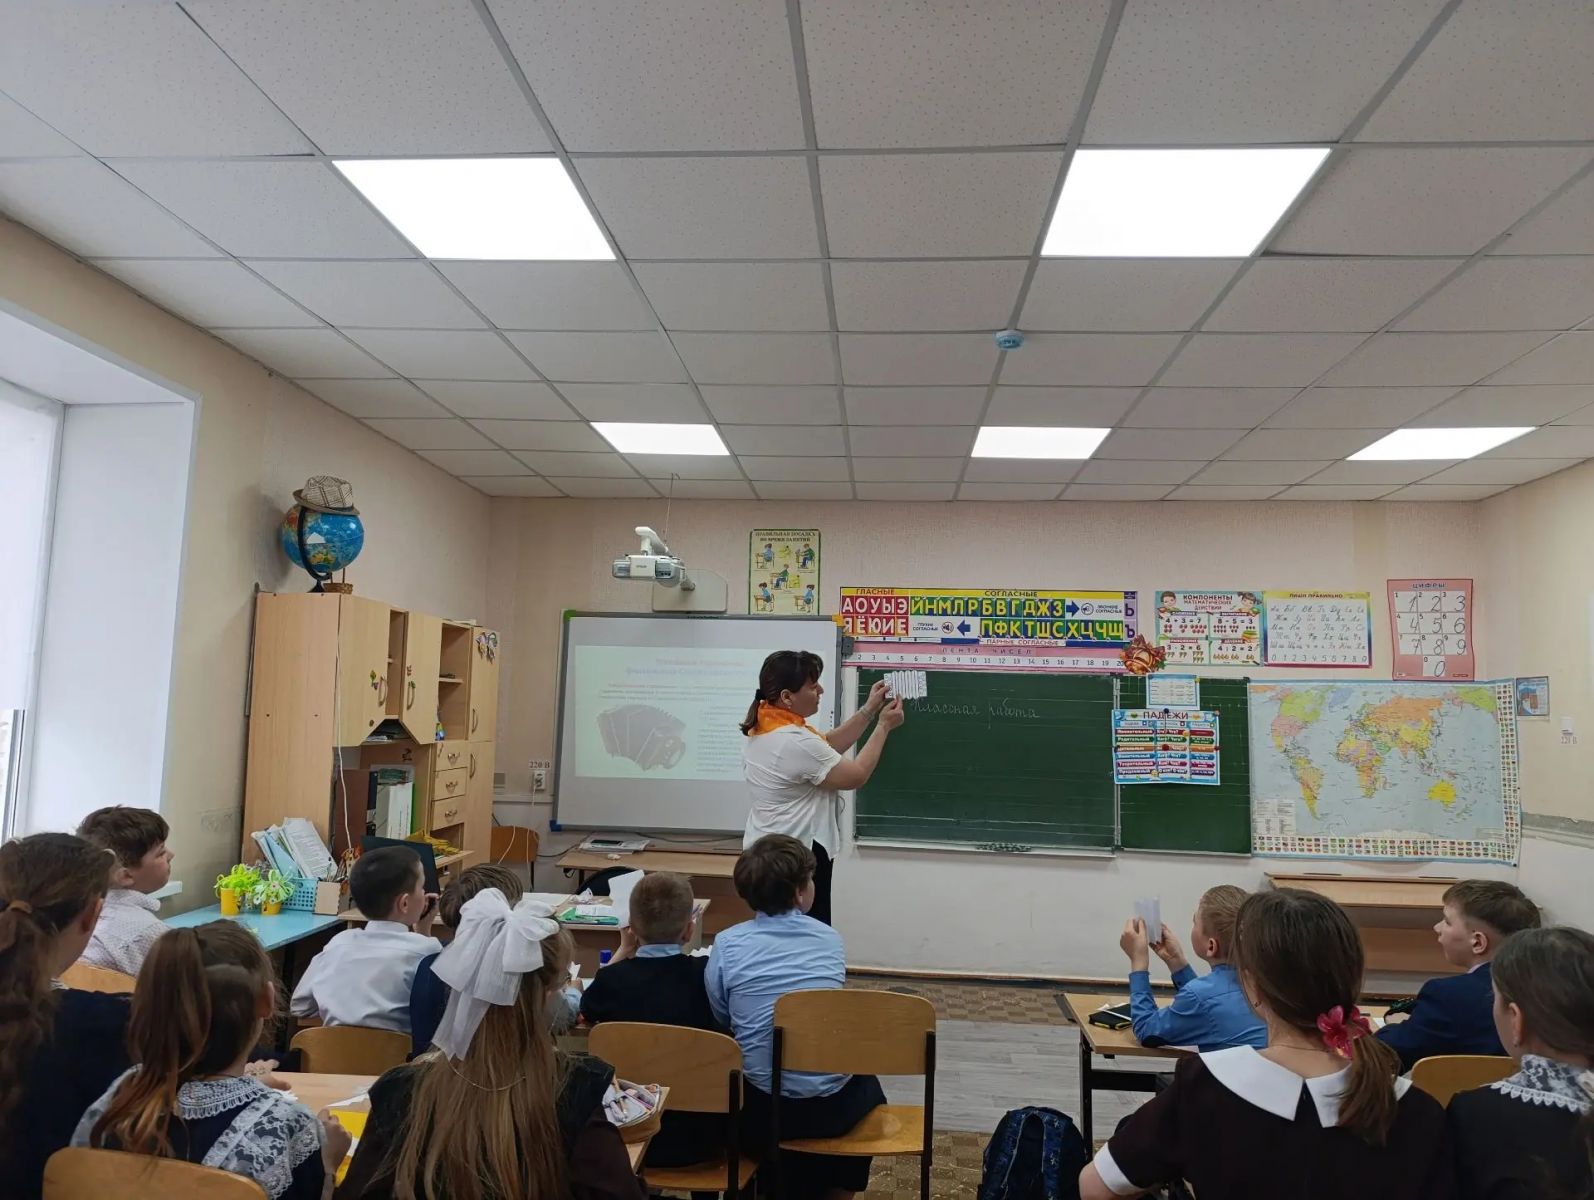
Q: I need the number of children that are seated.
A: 12